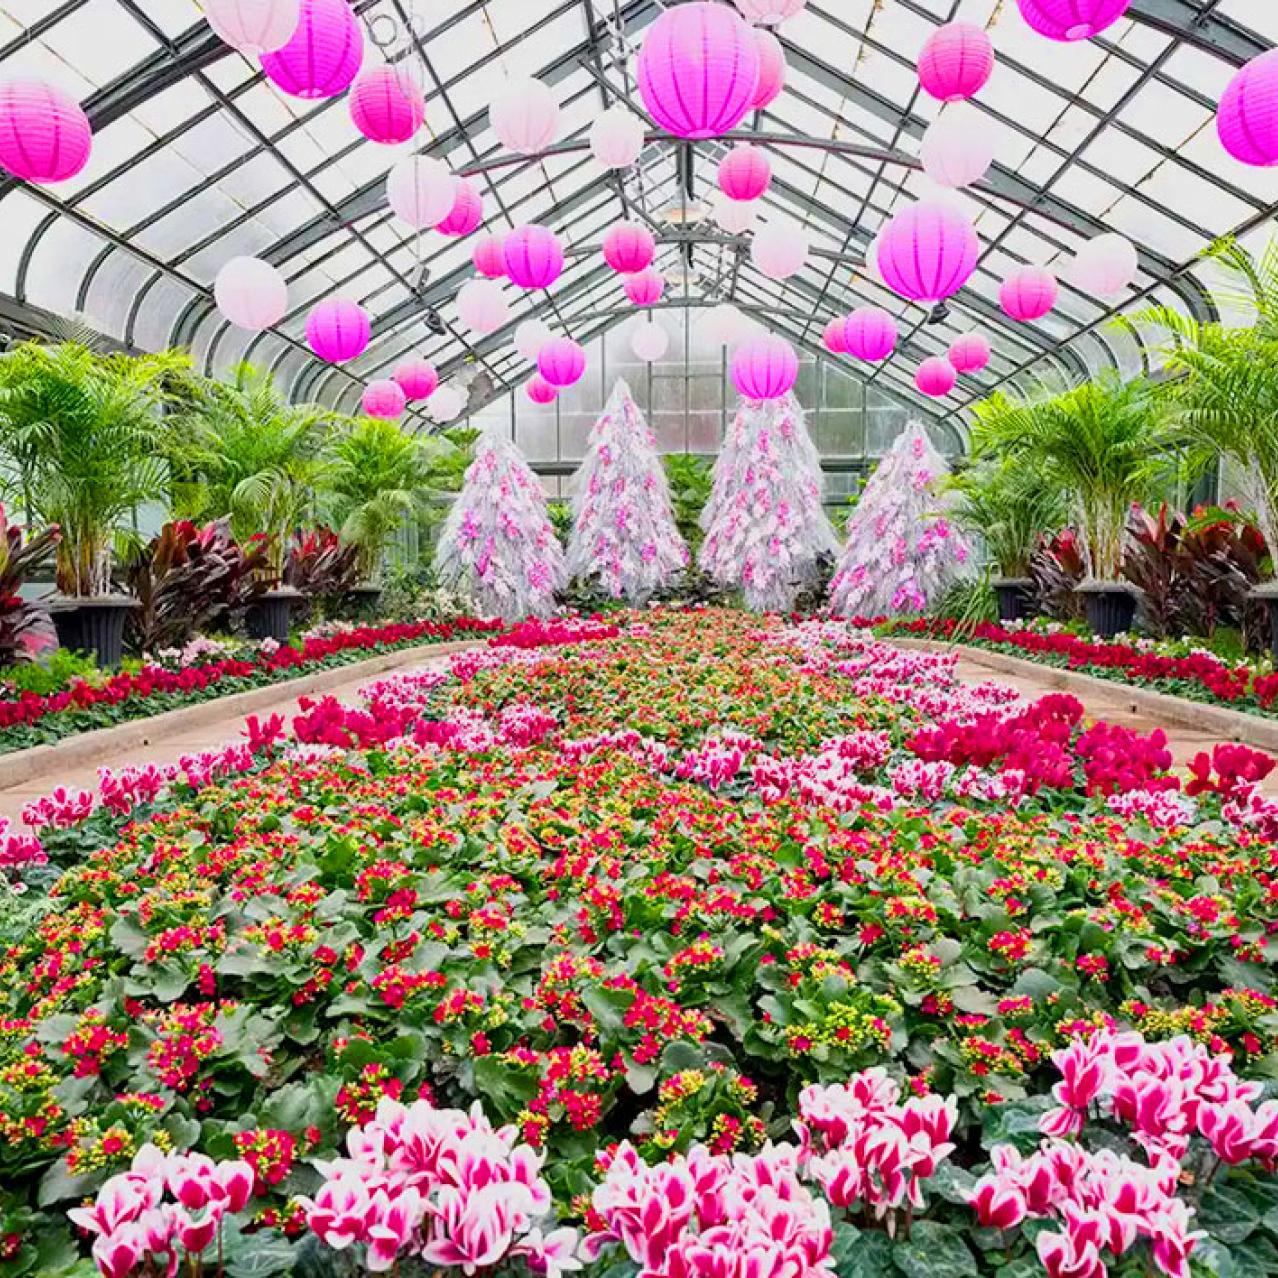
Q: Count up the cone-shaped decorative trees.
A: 4